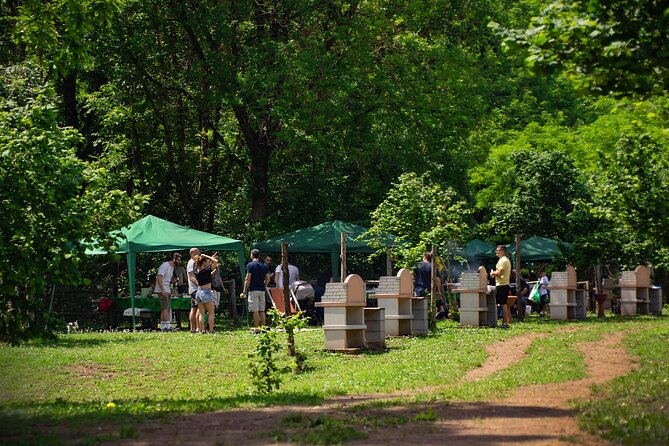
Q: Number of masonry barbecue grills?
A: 5